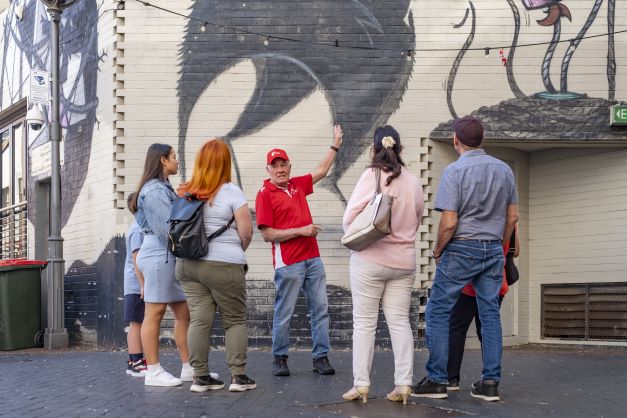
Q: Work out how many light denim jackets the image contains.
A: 1